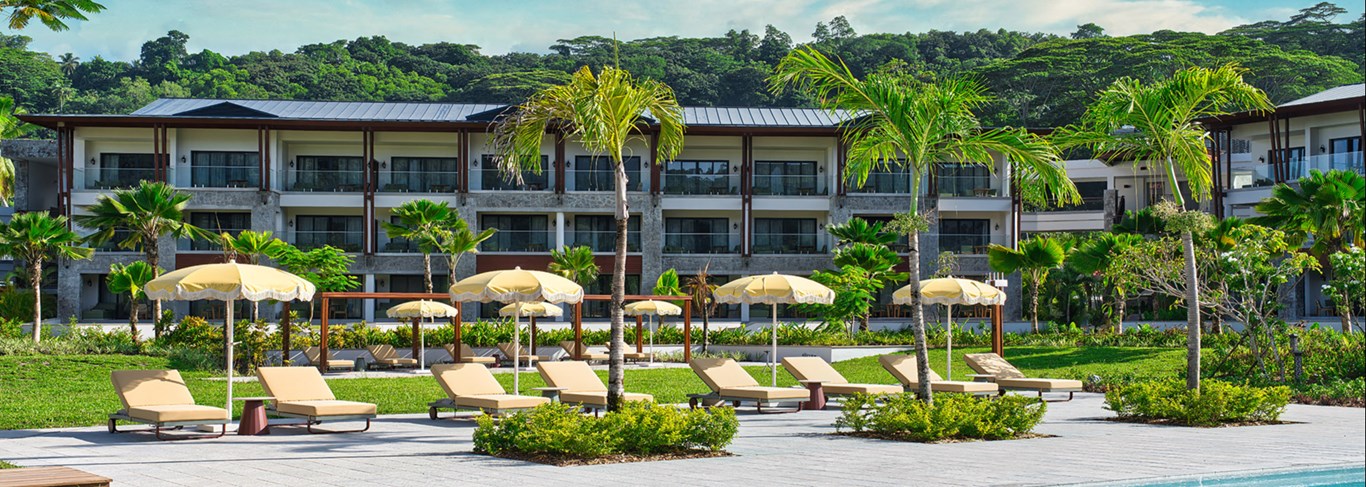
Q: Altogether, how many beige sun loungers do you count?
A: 14